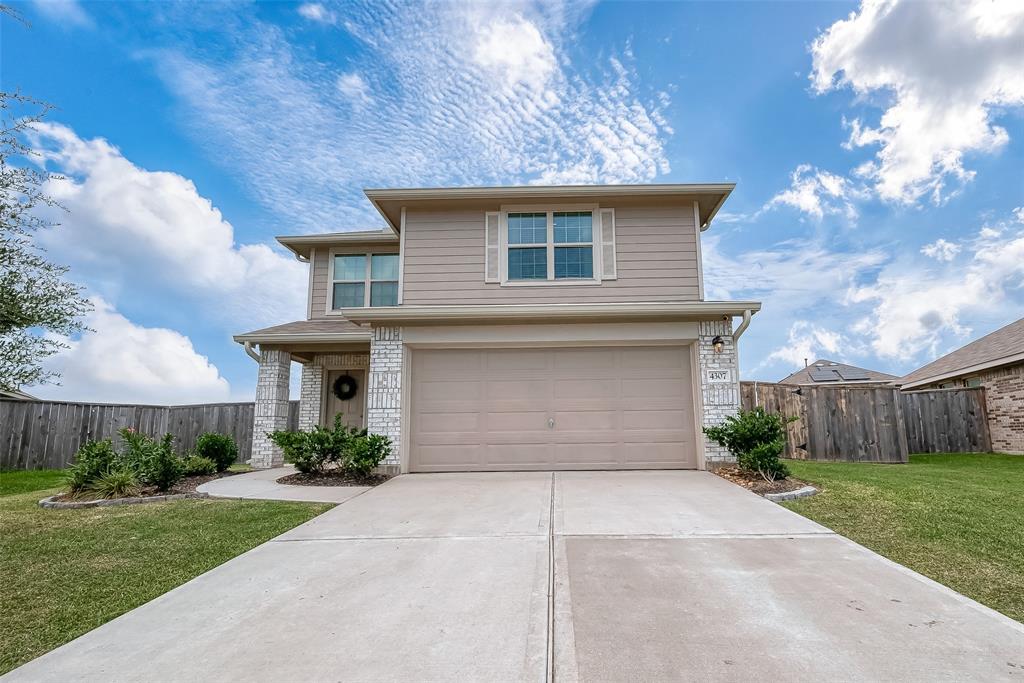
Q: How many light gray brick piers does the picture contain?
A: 3